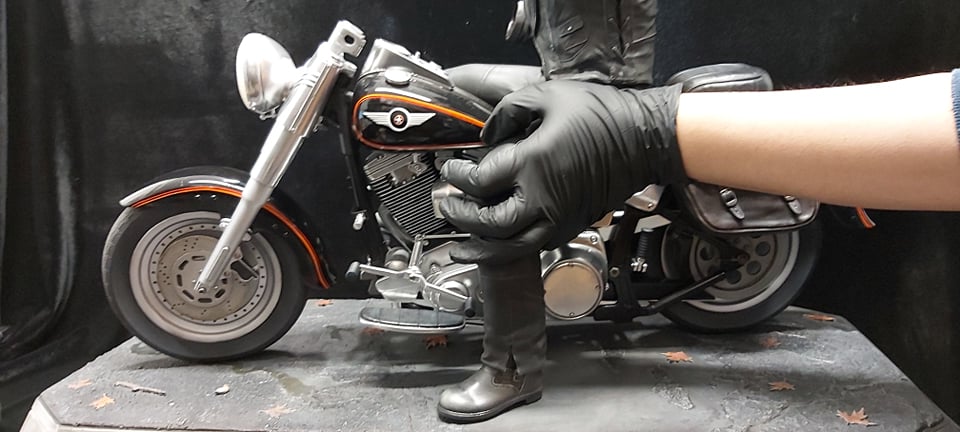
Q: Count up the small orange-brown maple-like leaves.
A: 11